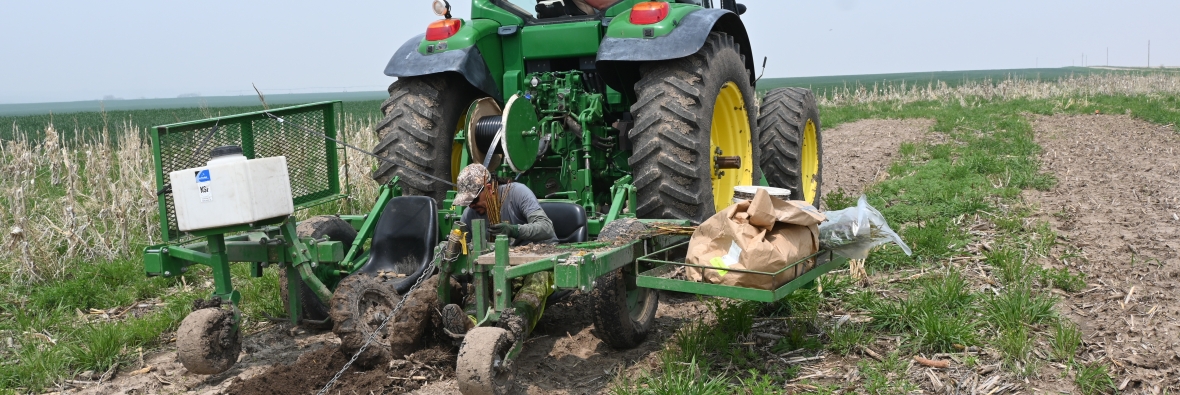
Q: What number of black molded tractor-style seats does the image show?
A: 2